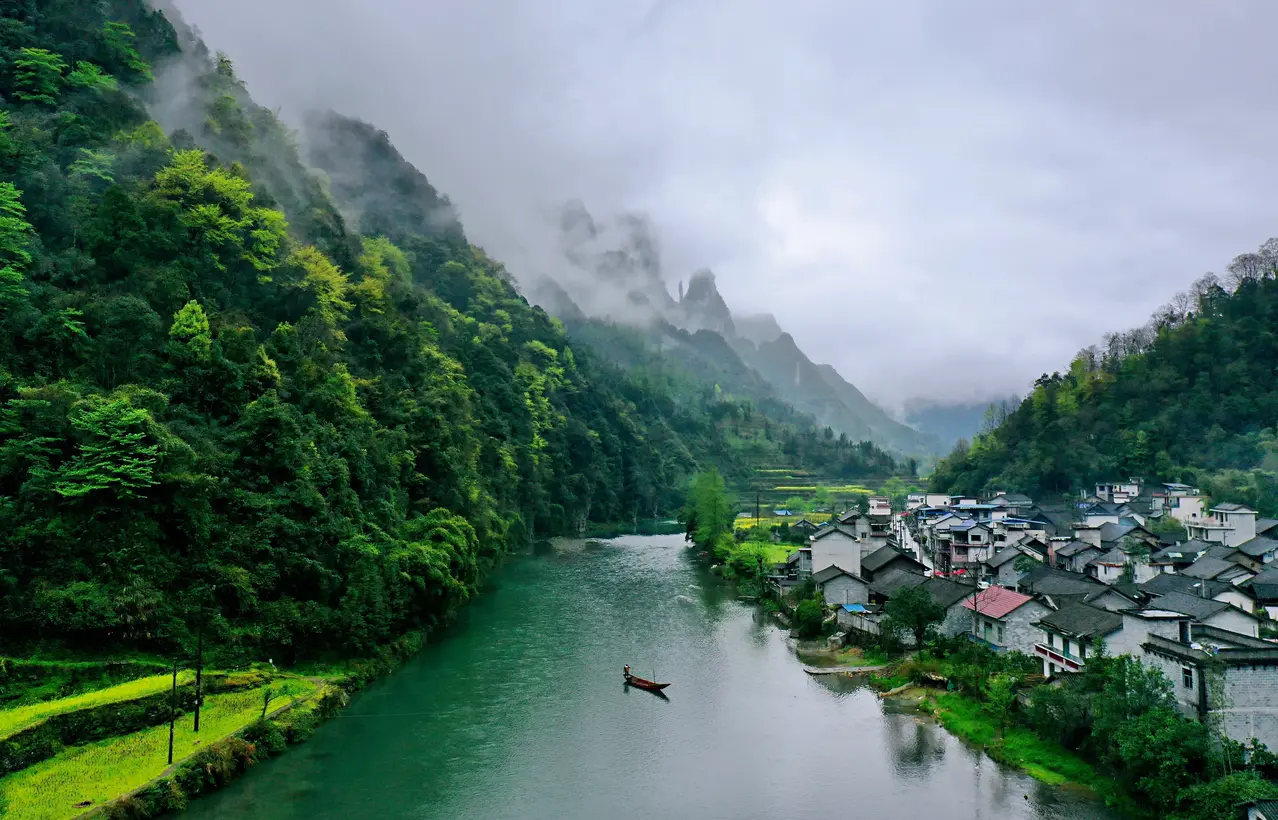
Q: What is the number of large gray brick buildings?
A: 1